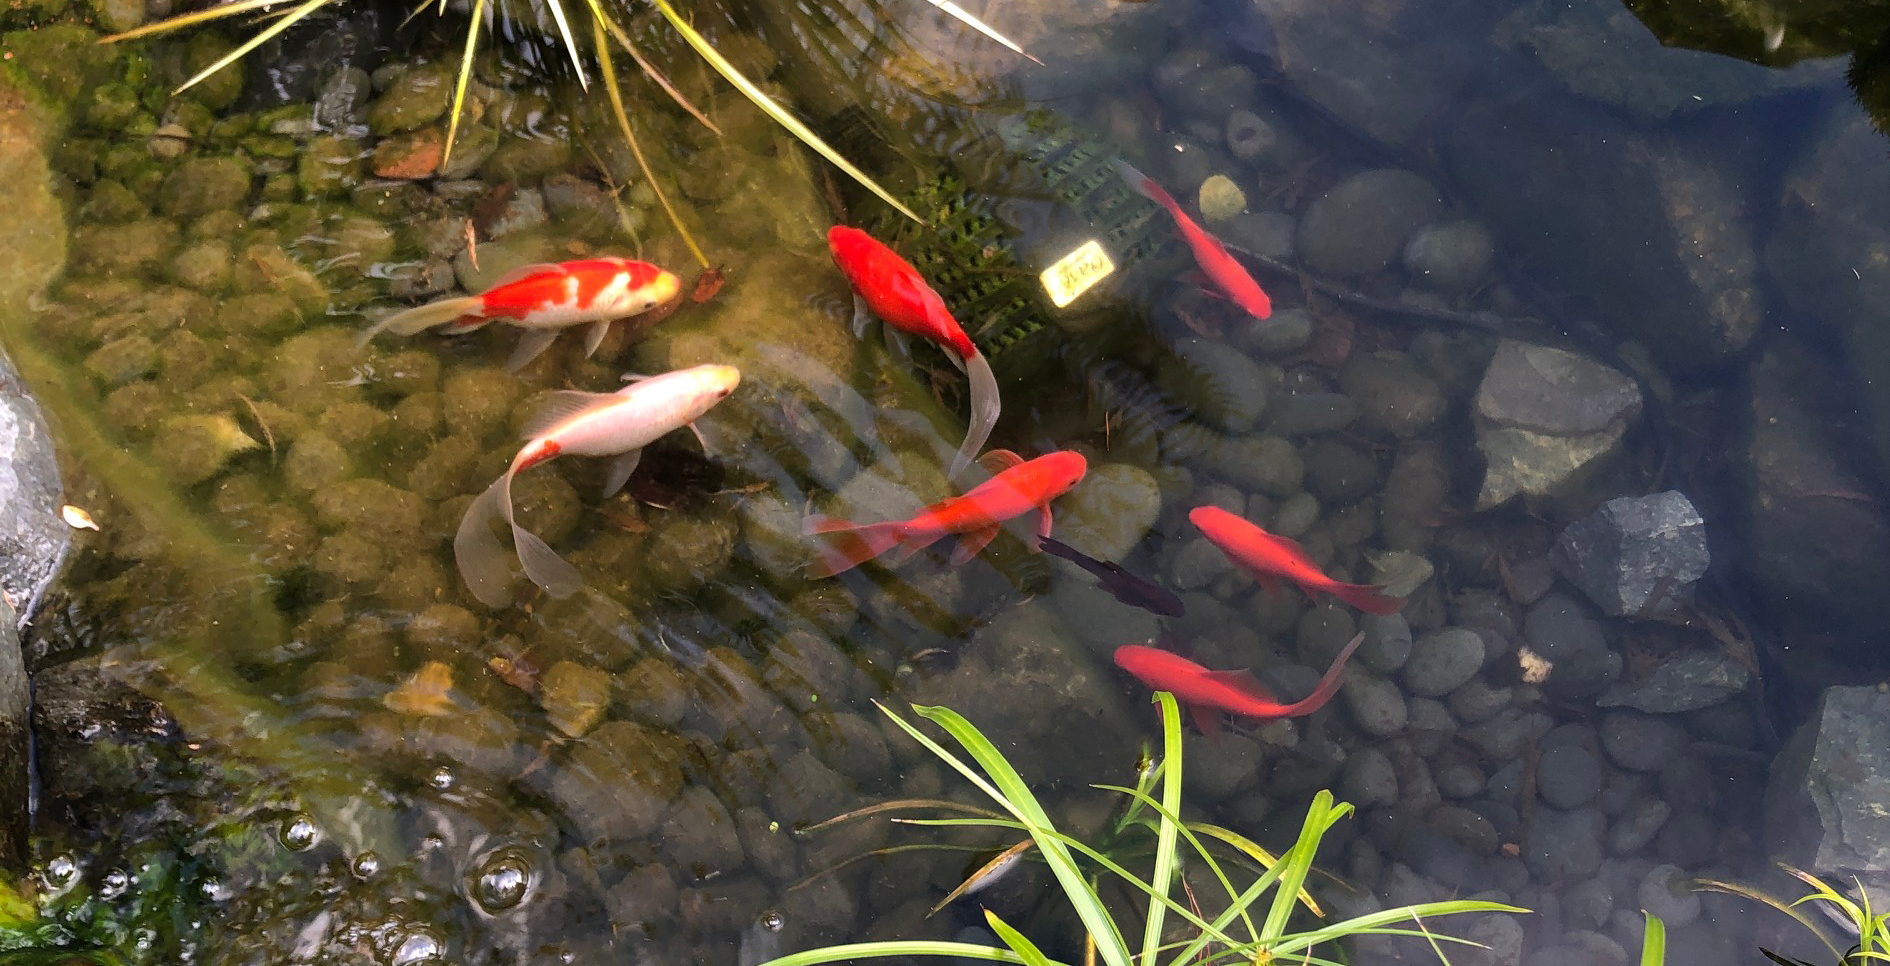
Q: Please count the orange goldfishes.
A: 5